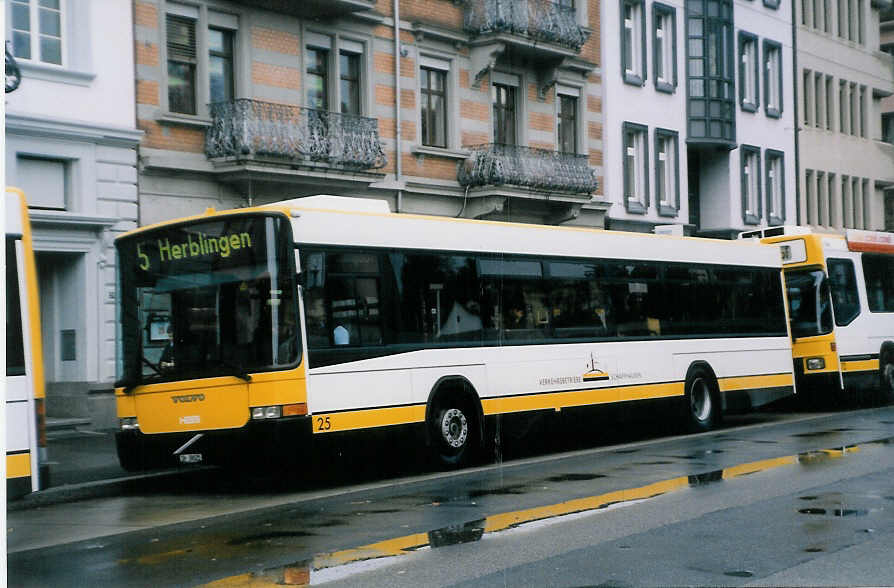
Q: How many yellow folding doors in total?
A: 0